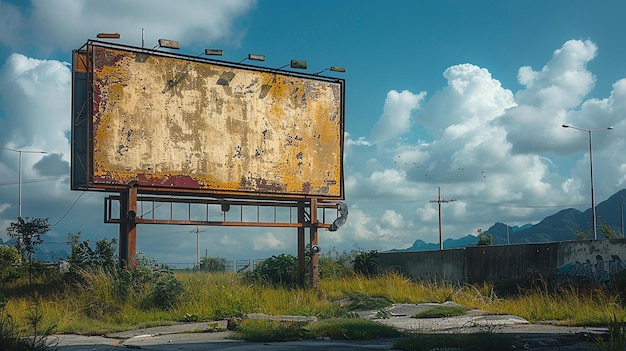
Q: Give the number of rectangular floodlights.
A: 6